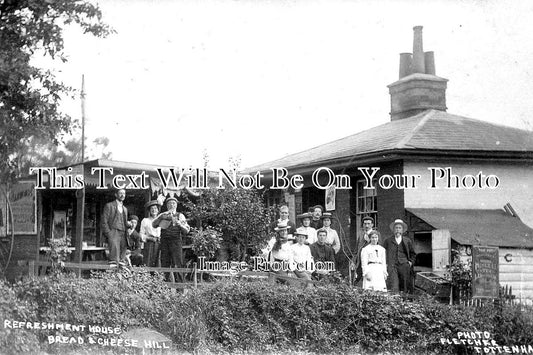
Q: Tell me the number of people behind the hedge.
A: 14